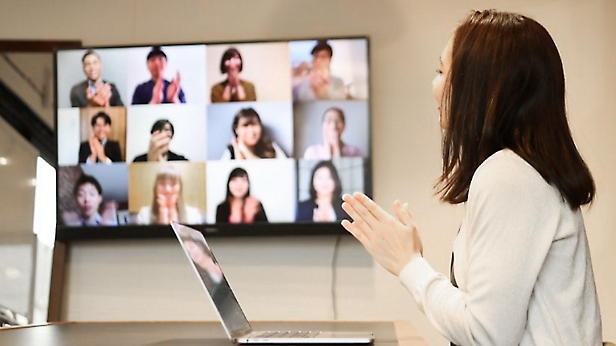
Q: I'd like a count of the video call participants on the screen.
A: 12